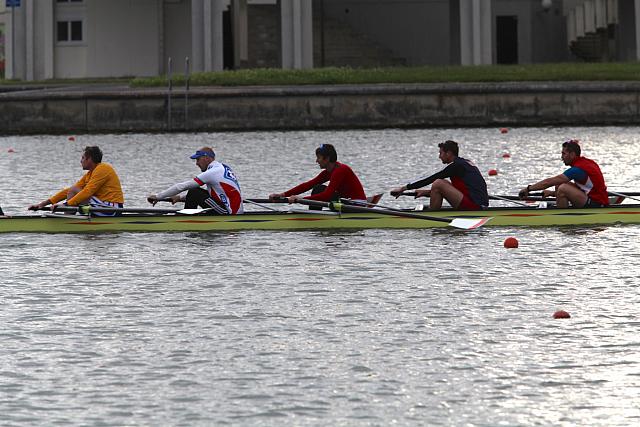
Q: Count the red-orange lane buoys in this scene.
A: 7